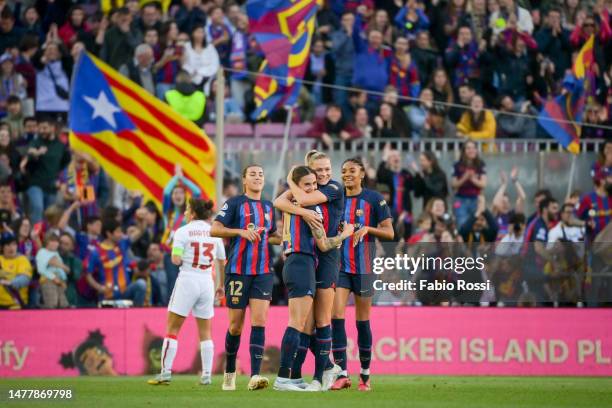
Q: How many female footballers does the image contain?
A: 5